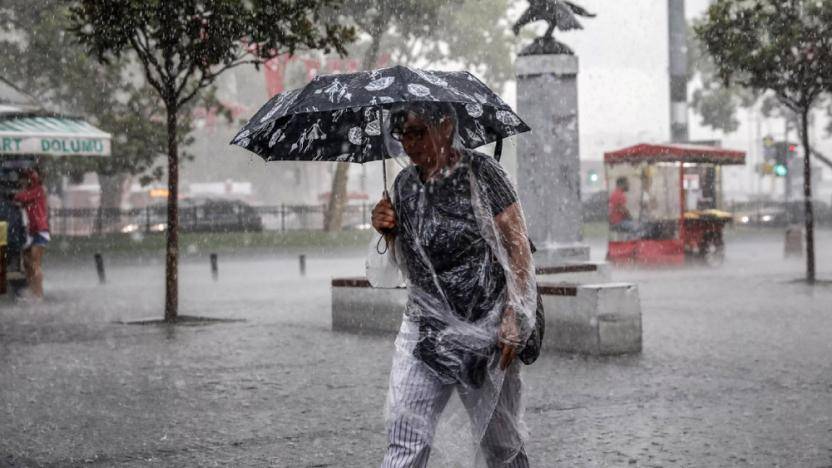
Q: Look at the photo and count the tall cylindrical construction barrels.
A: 0